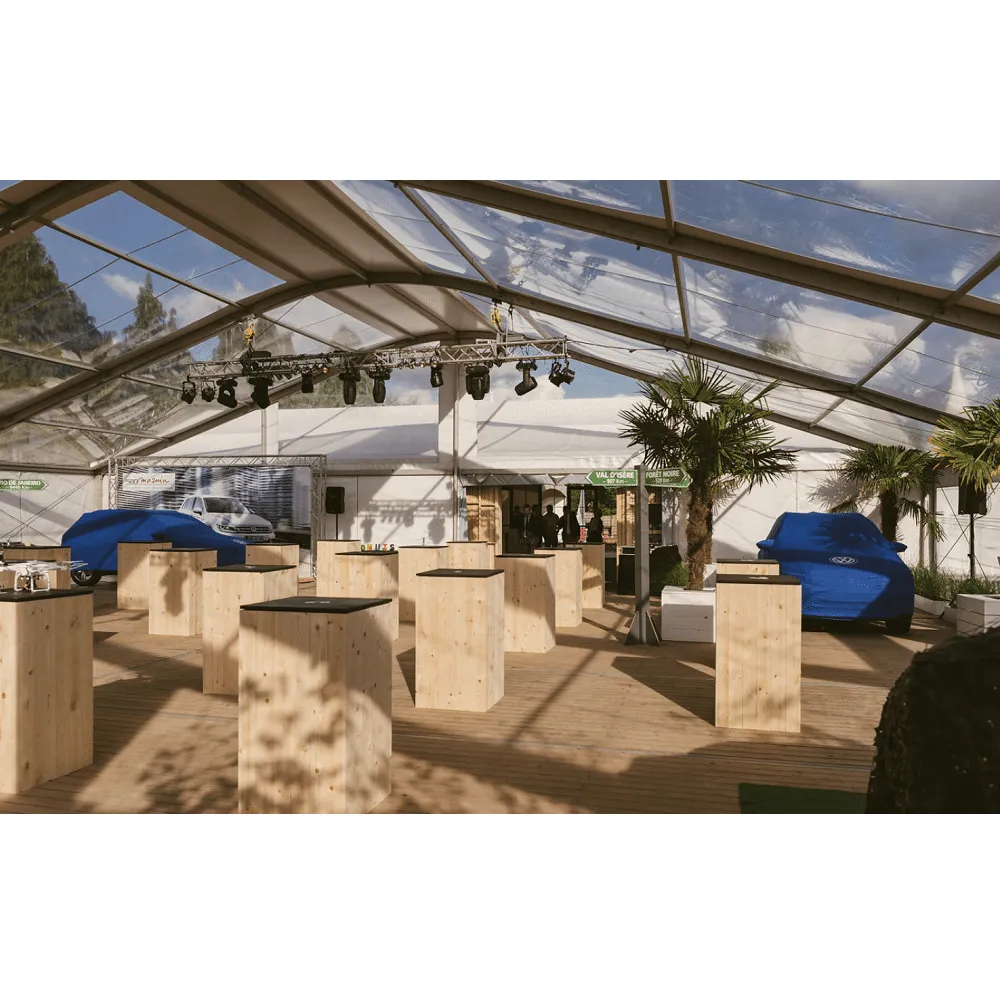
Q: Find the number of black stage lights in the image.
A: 12